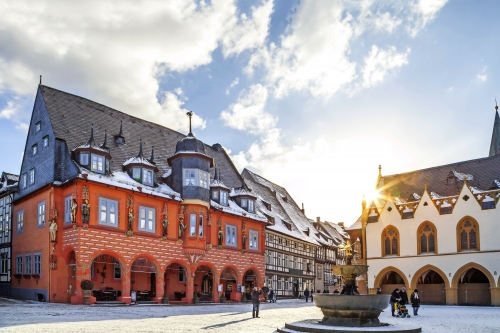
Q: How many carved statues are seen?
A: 8